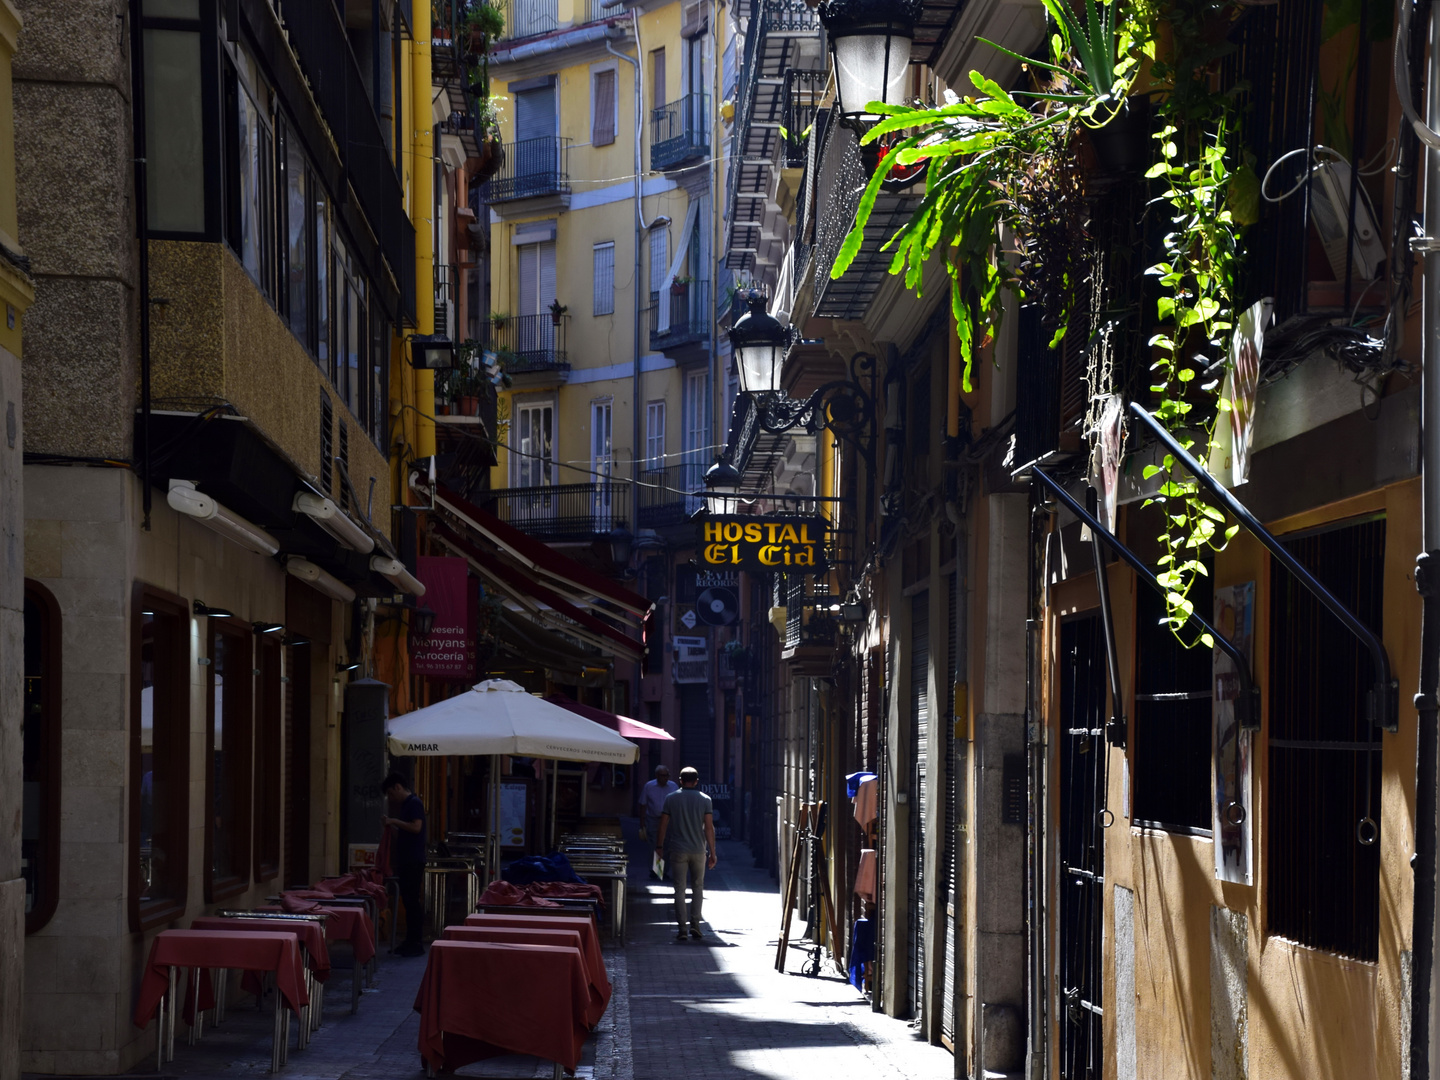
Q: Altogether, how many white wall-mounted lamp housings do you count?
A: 4